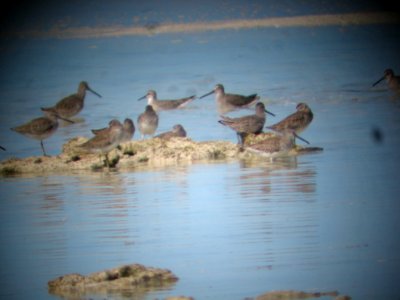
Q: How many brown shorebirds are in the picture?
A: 12